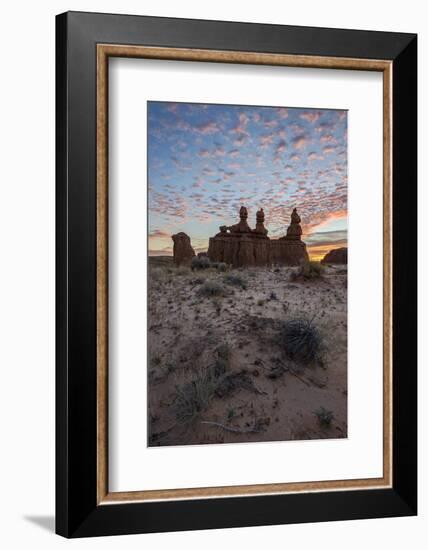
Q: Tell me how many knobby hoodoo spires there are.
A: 3